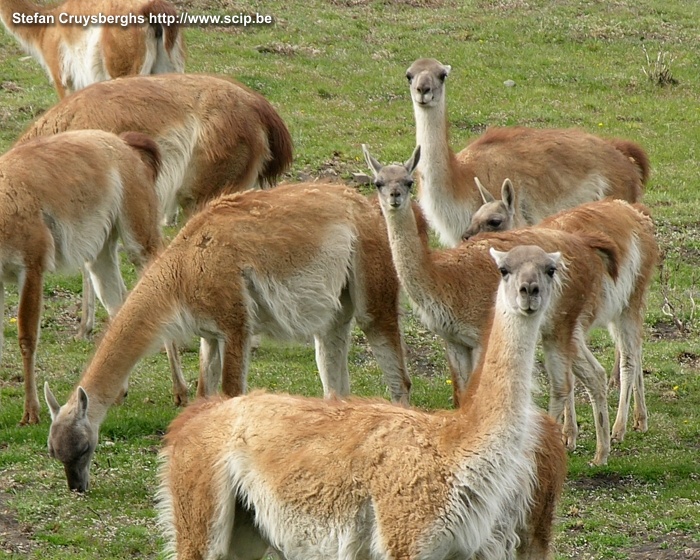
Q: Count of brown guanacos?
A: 8